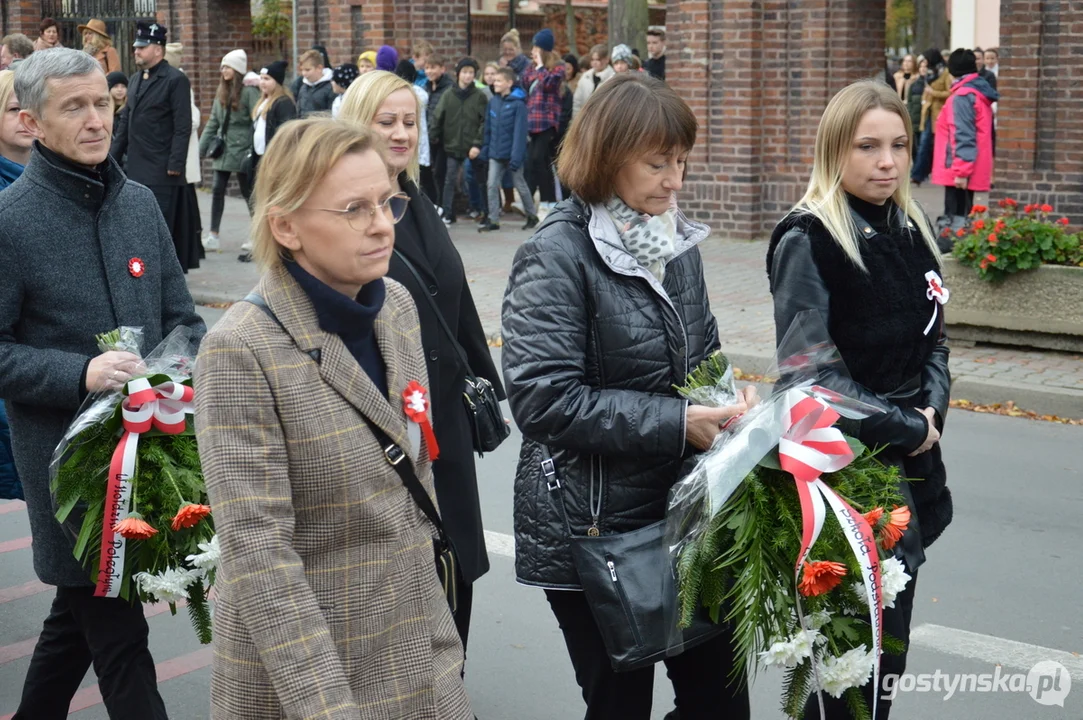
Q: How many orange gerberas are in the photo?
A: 5